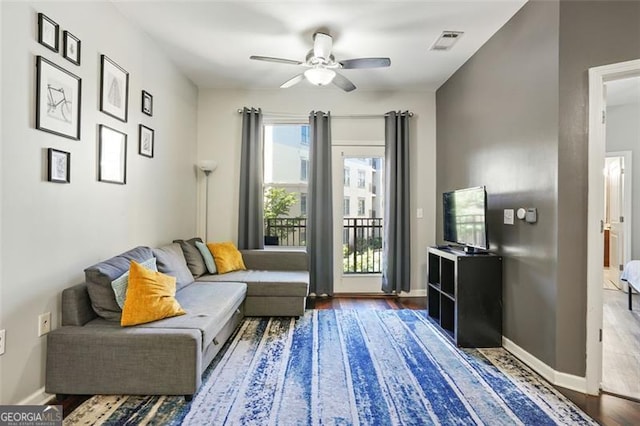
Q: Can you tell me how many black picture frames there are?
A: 8